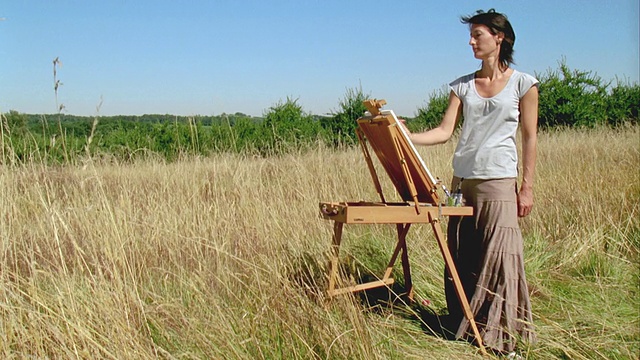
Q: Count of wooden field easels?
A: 1